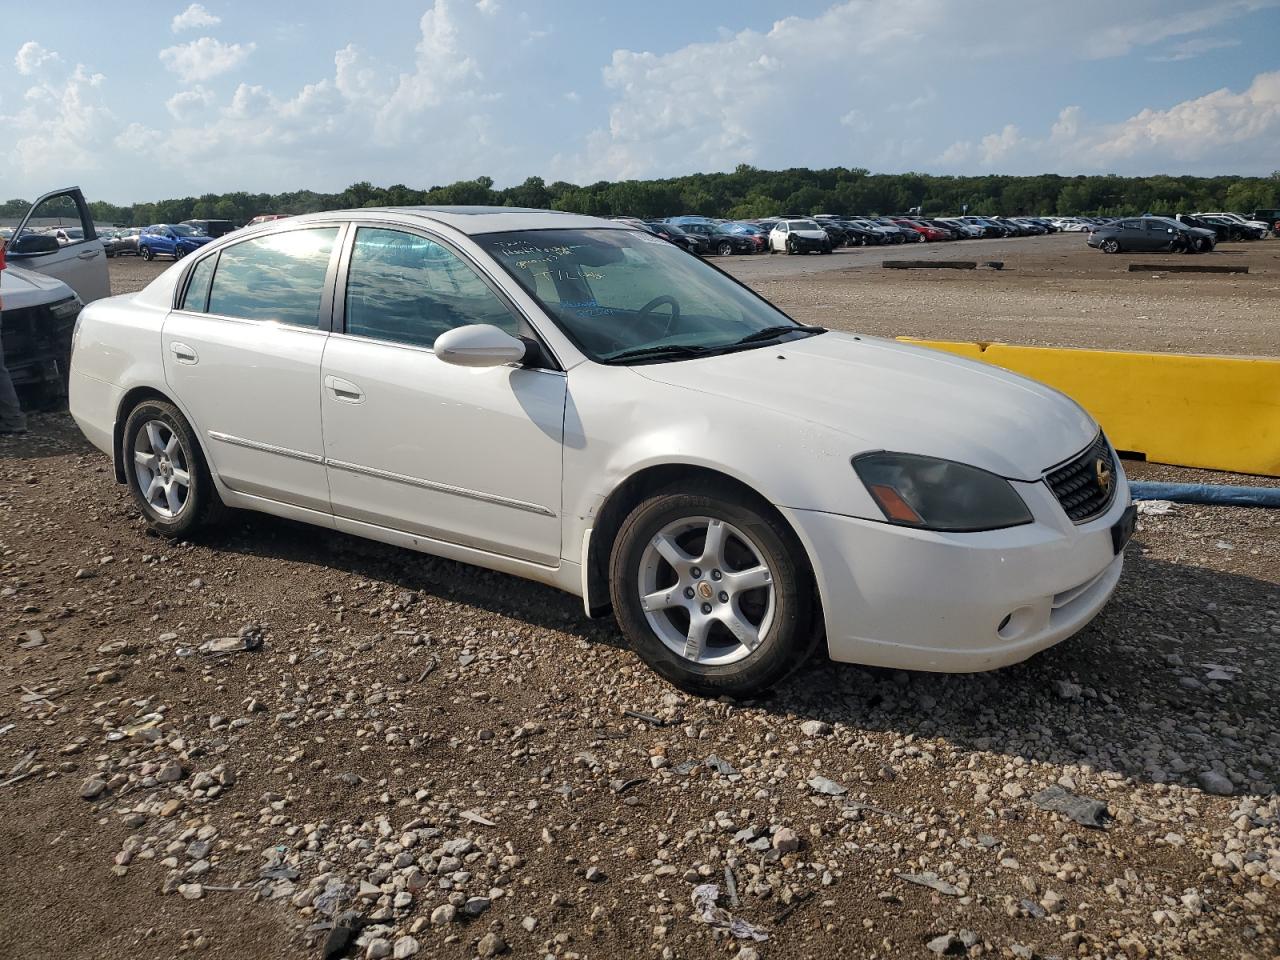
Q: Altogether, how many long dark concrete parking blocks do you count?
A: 2